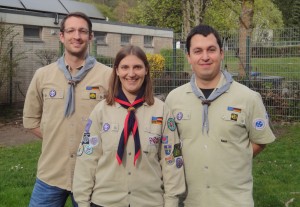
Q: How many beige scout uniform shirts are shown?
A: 3